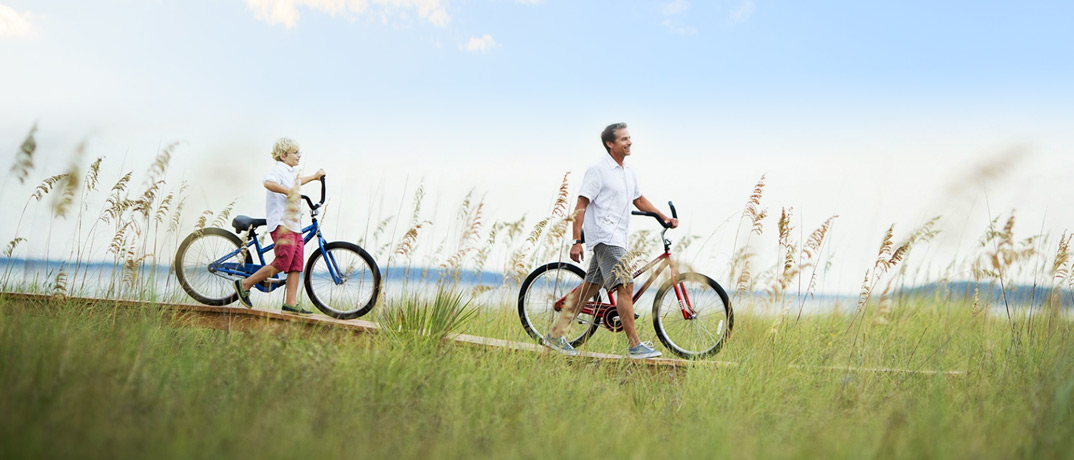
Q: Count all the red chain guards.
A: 1